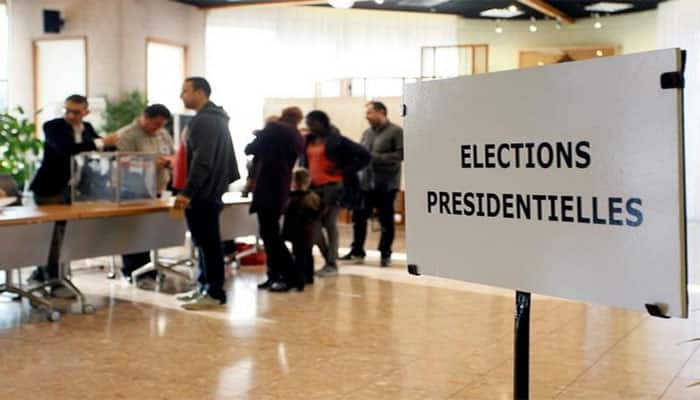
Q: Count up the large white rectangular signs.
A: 1